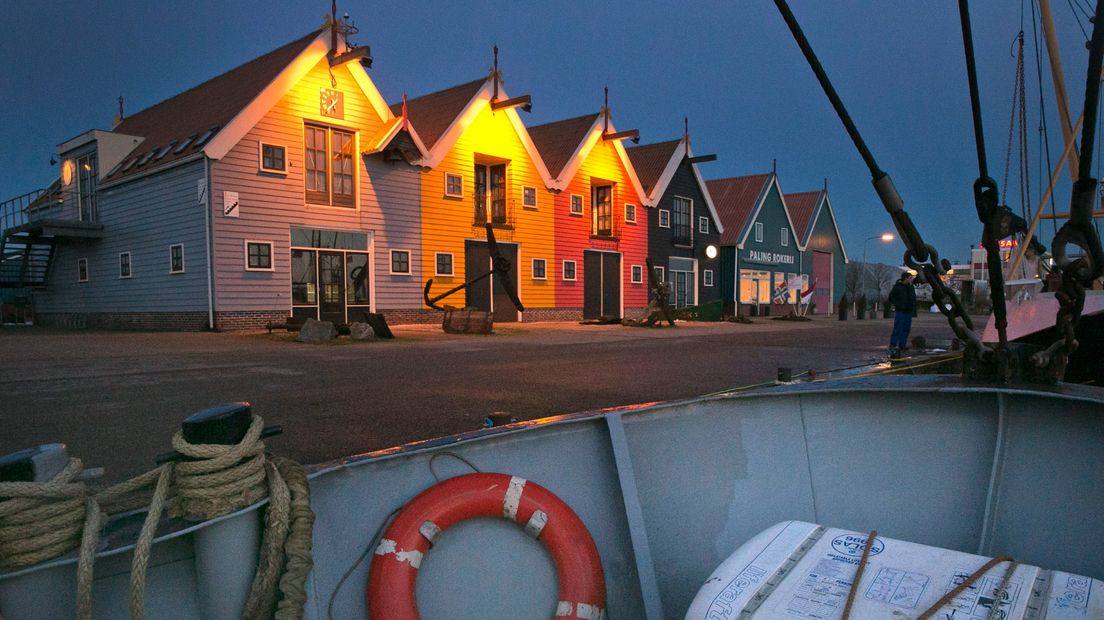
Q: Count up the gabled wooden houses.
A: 6